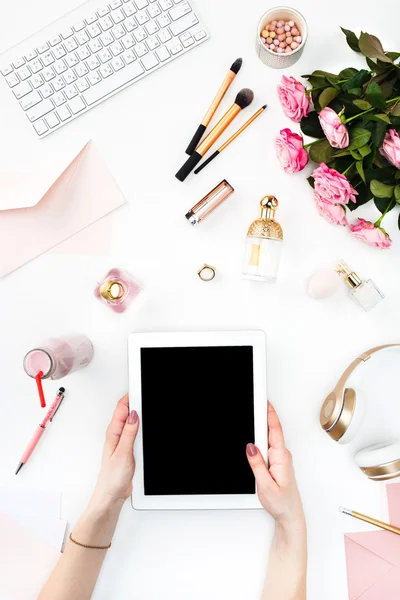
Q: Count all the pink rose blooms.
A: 7